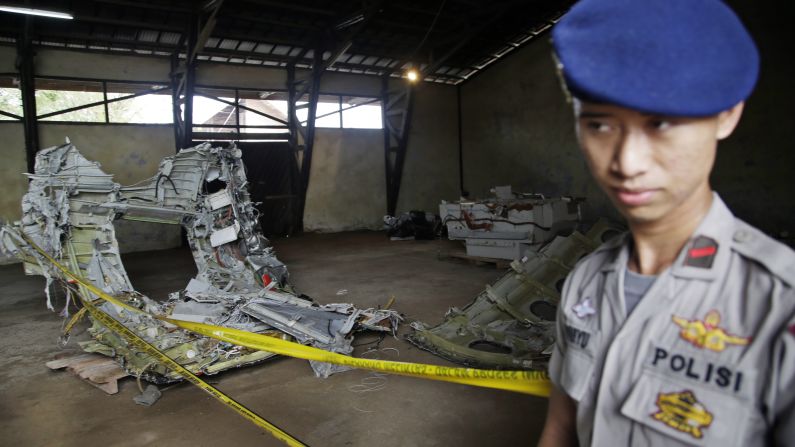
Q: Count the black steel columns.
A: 4